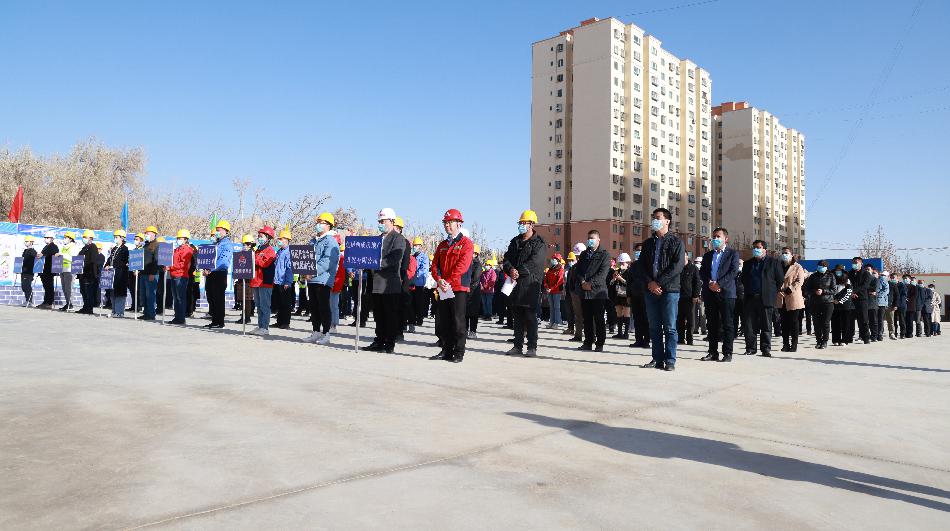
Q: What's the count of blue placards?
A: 11